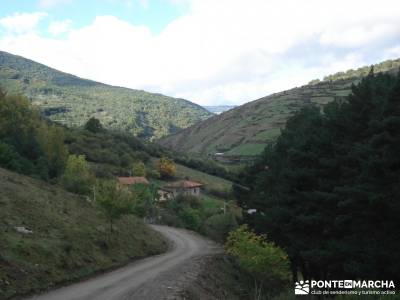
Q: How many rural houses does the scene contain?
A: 2